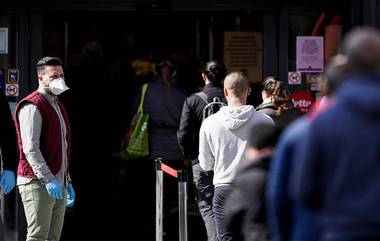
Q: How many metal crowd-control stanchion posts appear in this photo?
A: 2